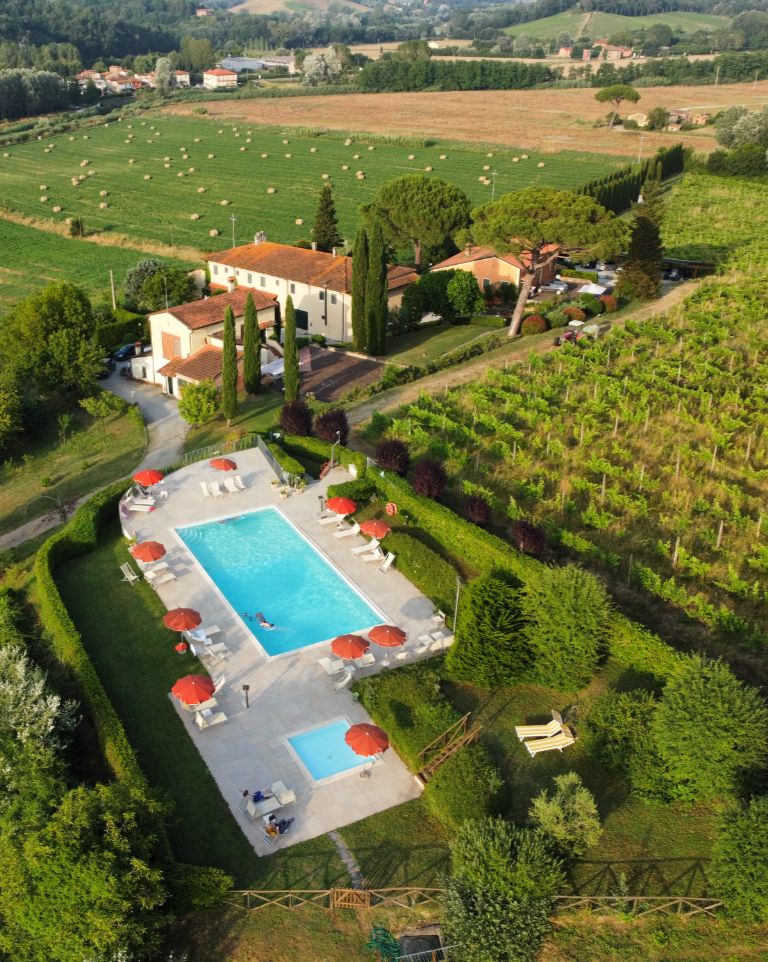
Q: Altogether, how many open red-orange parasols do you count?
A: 10